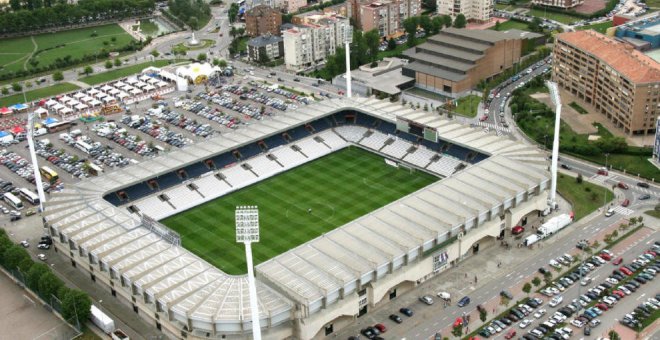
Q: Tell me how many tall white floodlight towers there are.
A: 4